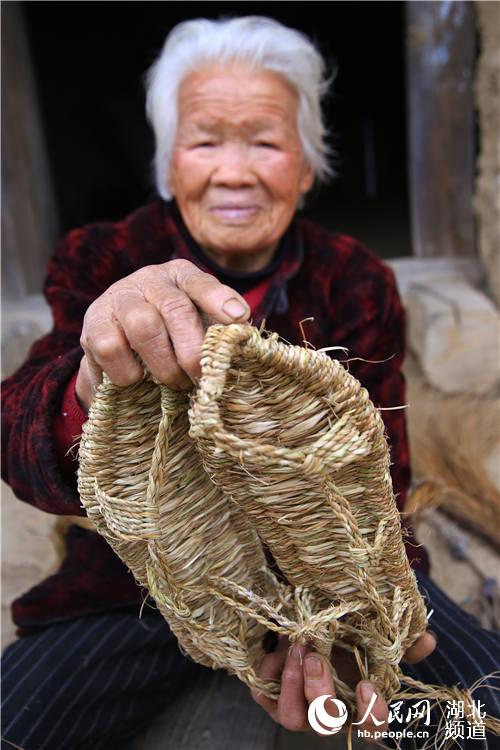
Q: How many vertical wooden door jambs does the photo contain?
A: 2